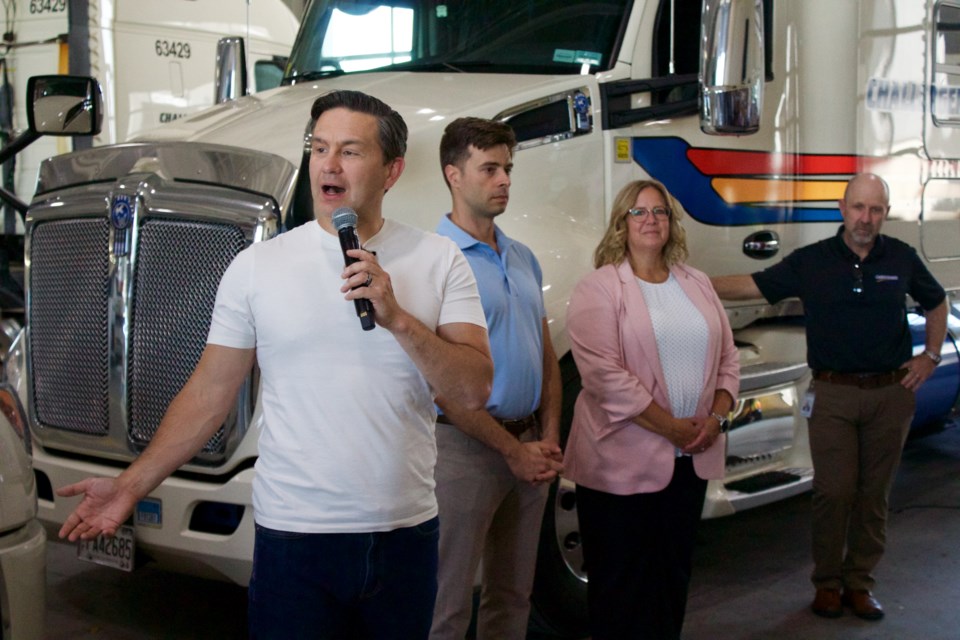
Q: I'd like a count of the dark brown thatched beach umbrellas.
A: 0